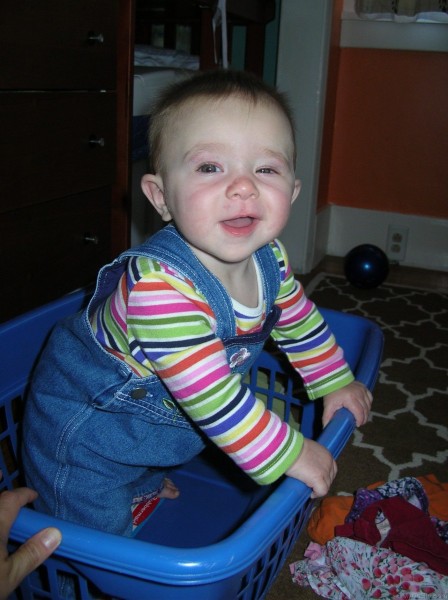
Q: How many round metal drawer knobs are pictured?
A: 3